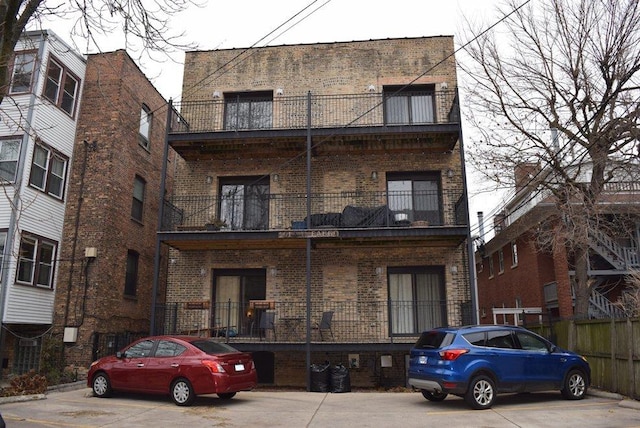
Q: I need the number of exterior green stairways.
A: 0